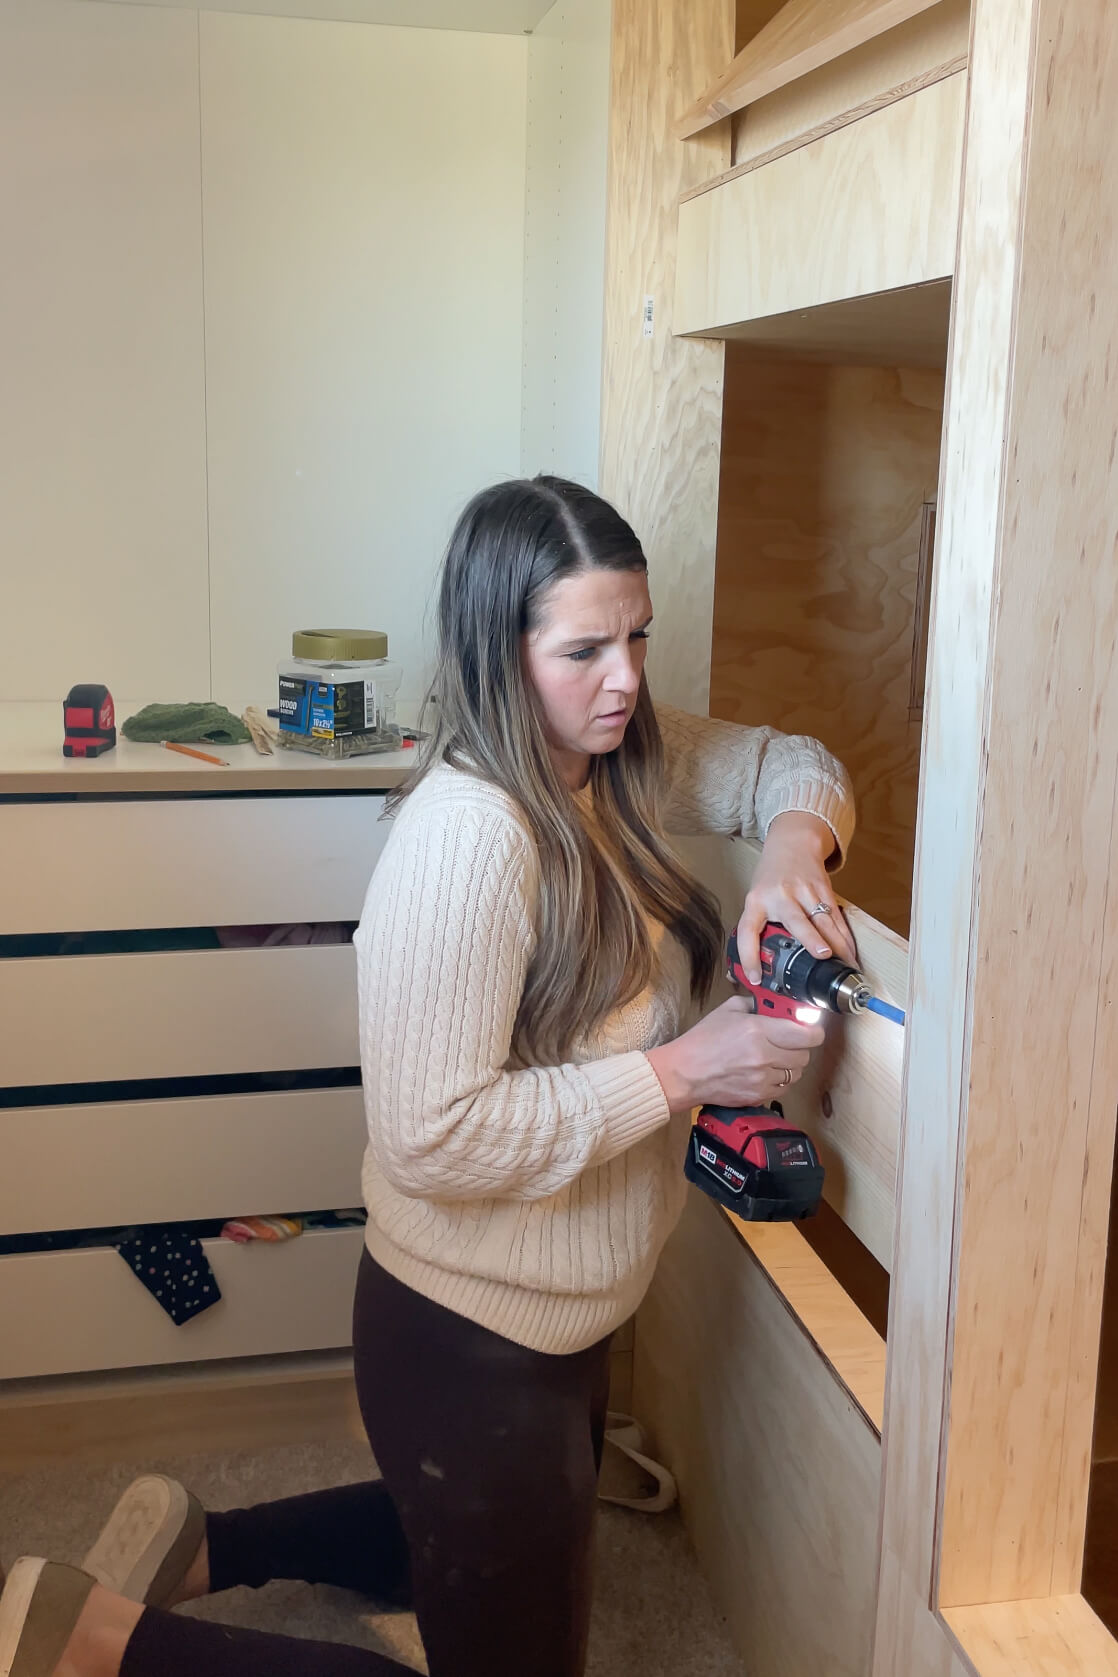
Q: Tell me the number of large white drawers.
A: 4